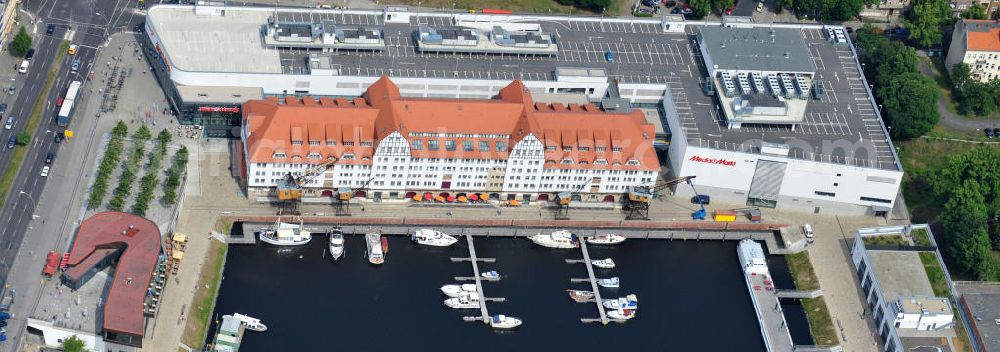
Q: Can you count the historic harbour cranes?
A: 4